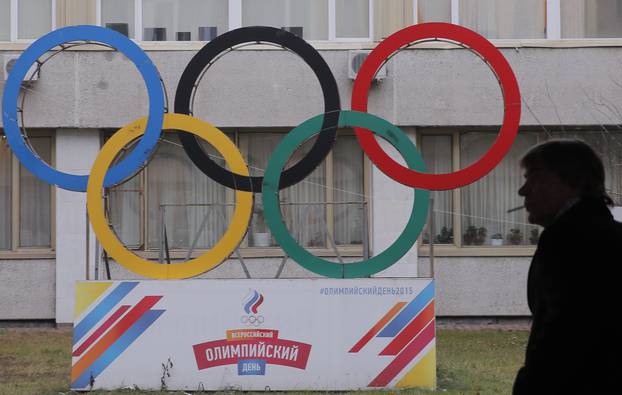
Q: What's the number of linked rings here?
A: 5